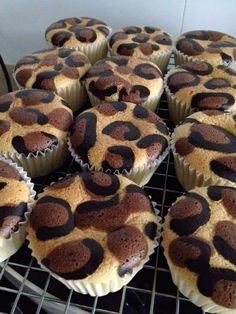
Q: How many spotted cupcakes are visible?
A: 12